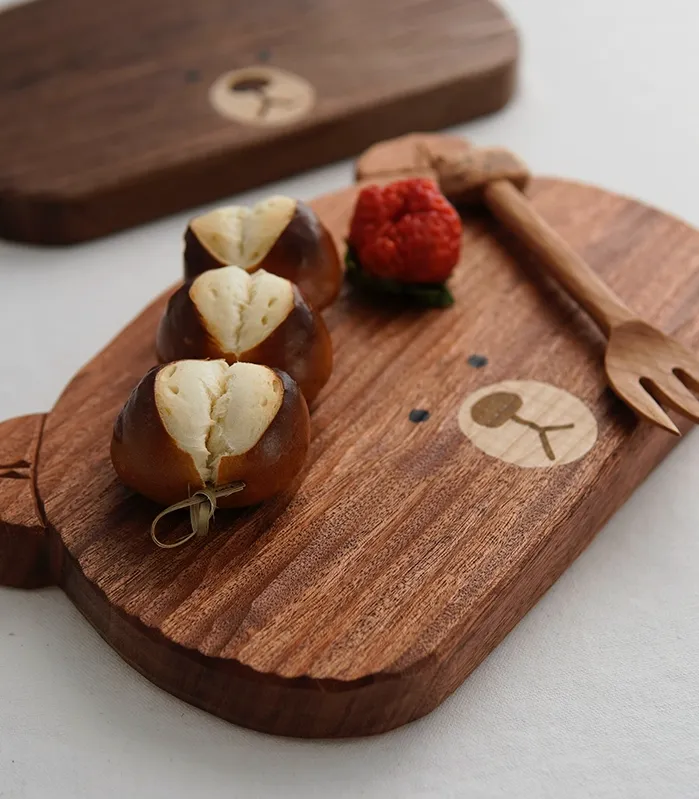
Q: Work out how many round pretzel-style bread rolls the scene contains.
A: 3